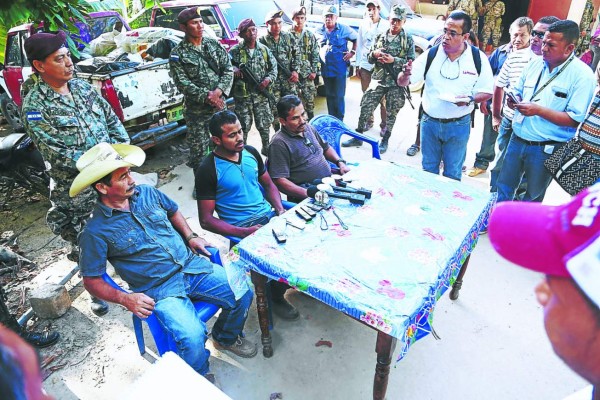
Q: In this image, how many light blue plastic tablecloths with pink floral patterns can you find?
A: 1